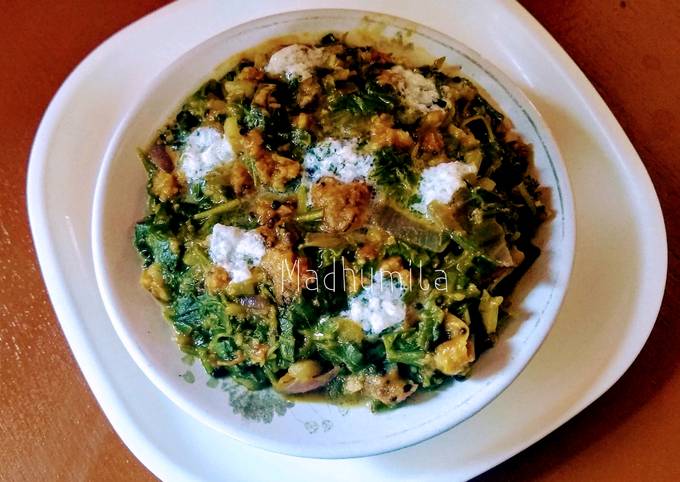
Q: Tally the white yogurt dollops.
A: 7